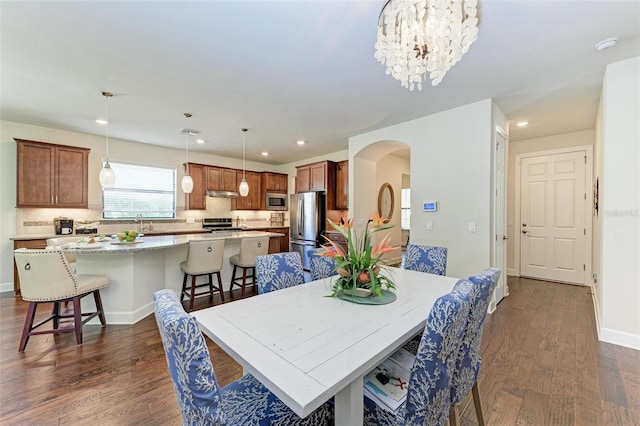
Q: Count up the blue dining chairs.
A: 6